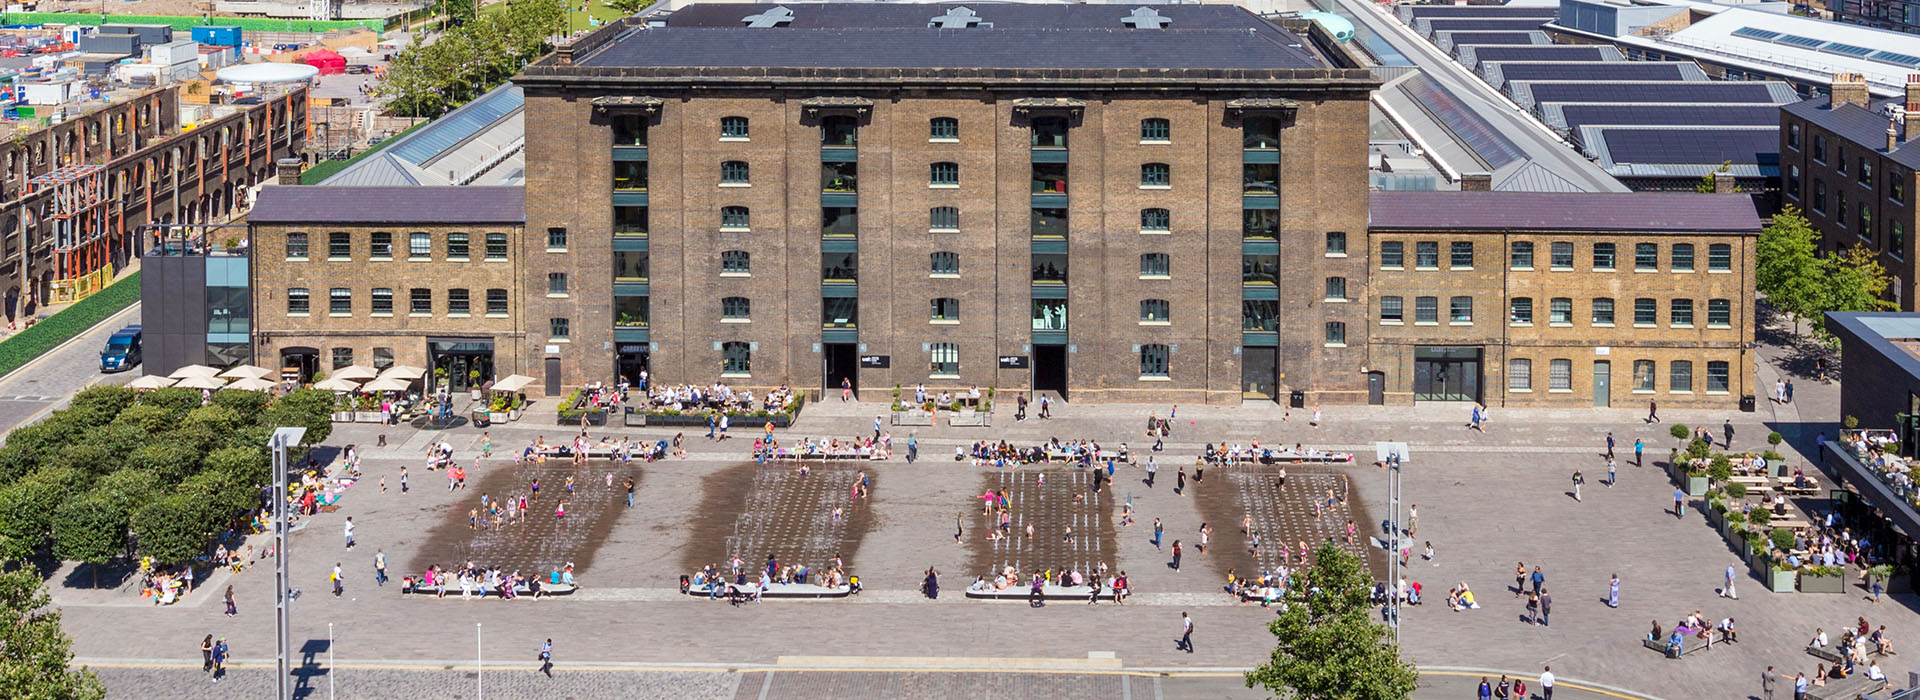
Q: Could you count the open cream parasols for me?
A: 10